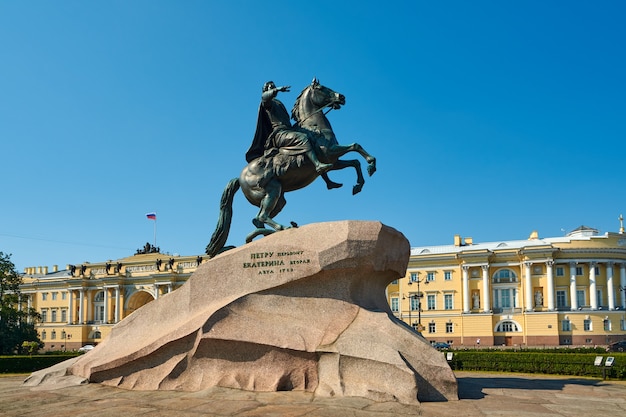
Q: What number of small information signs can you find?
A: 3